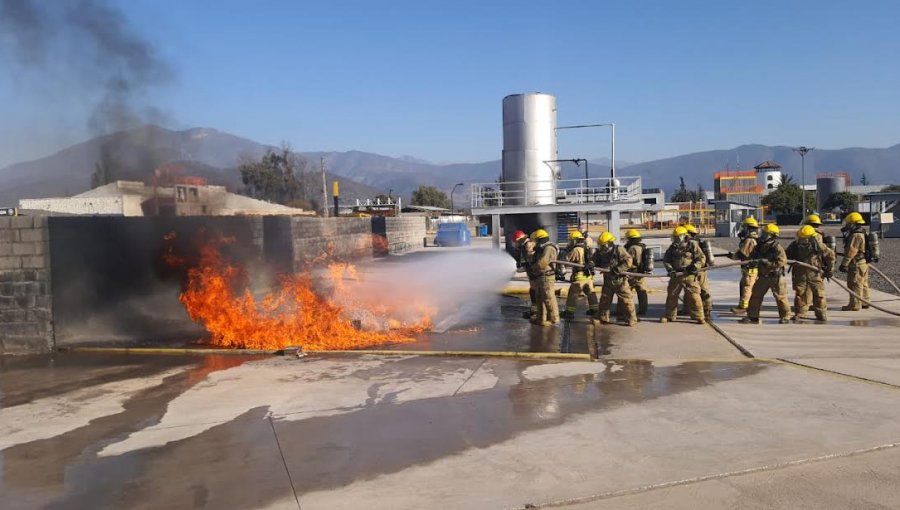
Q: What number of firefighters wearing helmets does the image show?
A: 12